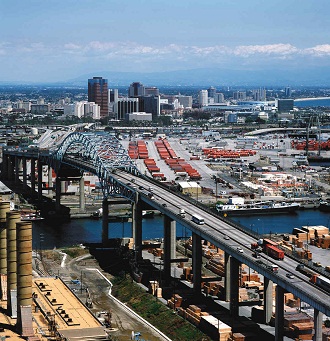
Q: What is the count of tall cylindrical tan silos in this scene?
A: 3